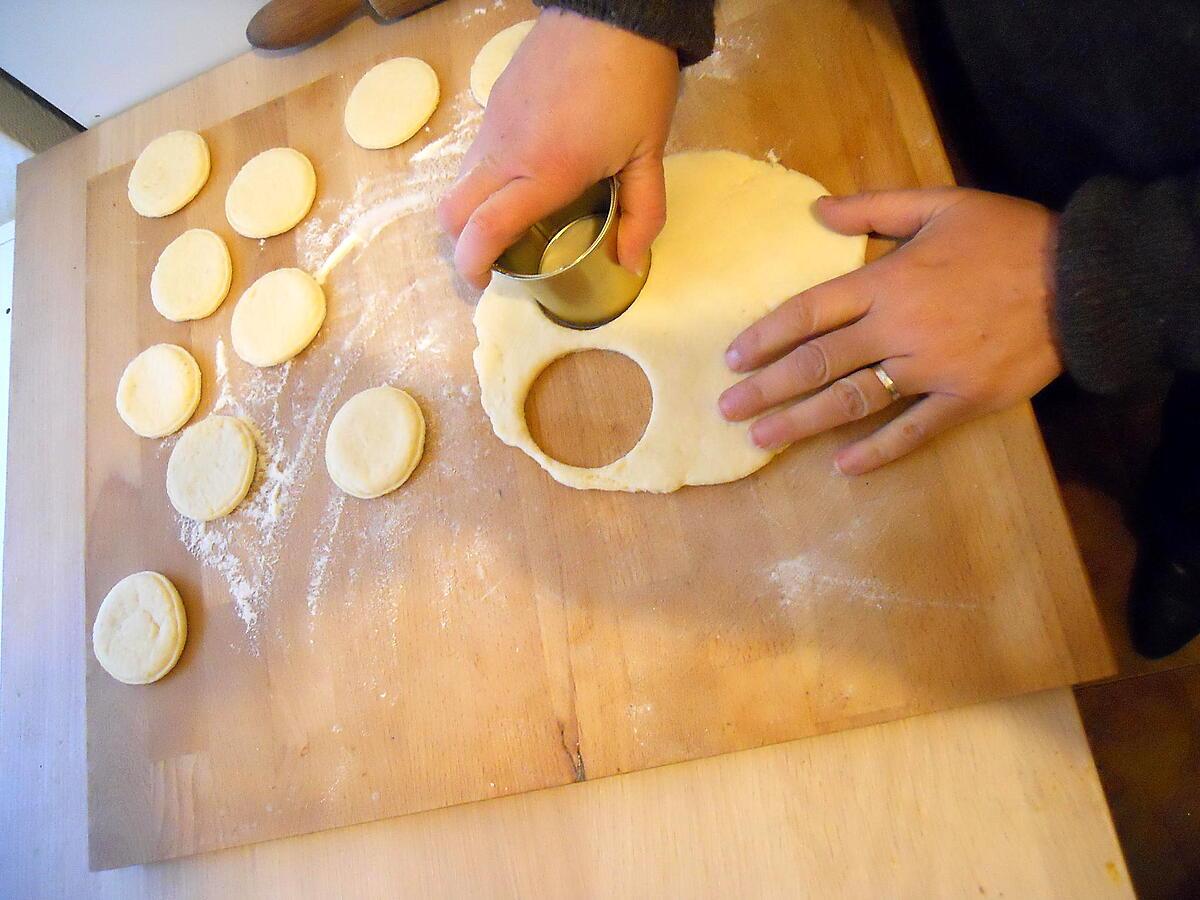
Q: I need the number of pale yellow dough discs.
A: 10